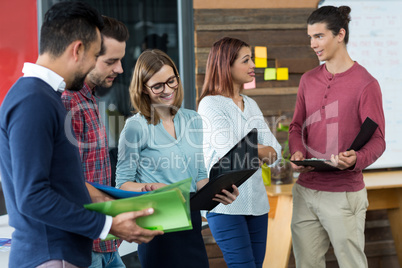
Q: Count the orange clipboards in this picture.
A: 0